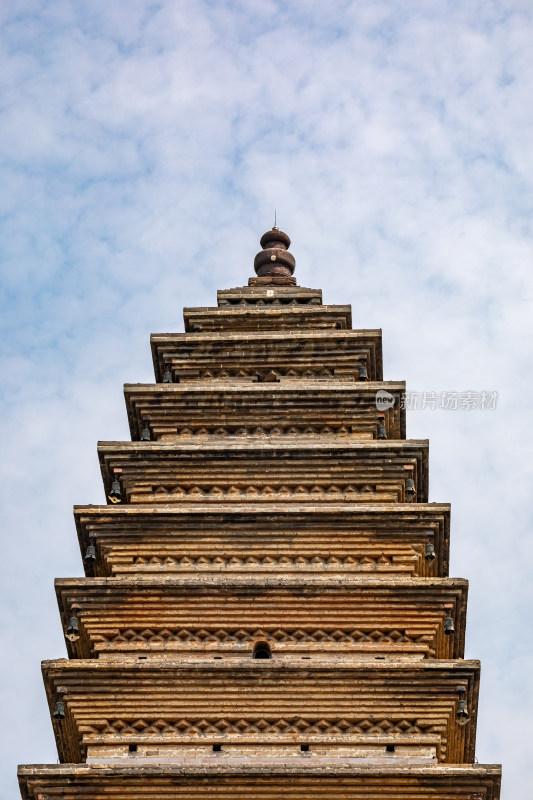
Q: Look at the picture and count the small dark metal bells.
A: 12